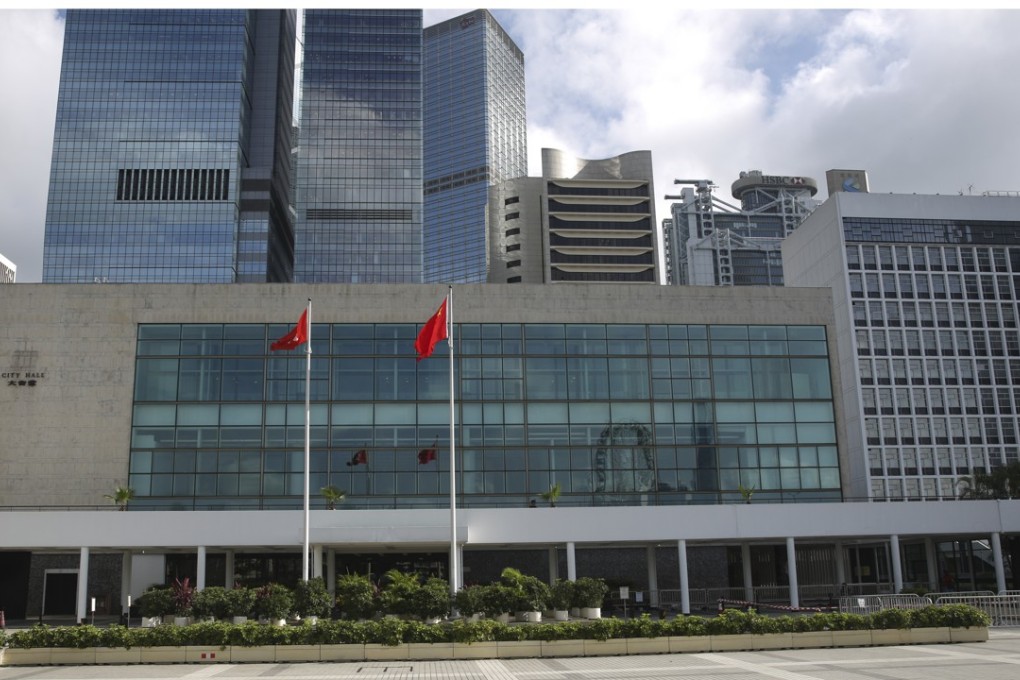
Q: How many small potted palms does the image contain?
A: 4